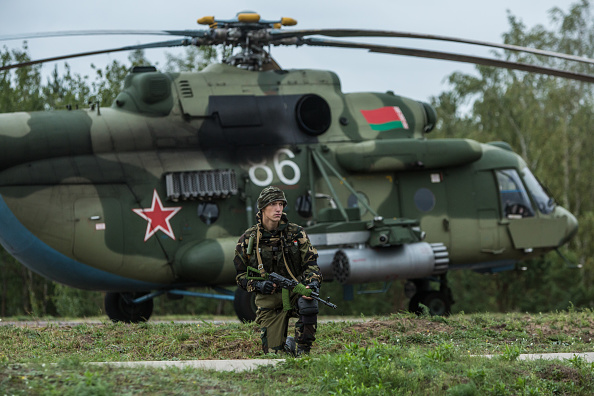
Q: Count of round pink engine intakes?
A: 0